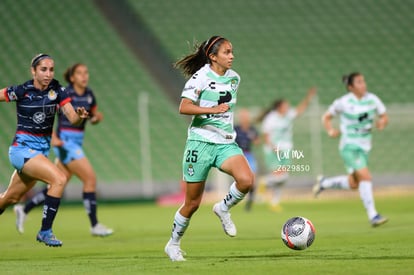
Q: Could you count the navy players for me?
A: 3